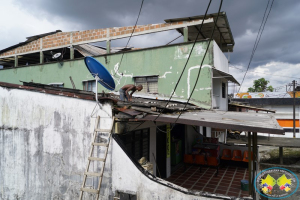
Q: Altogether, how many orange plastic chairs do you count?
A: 6